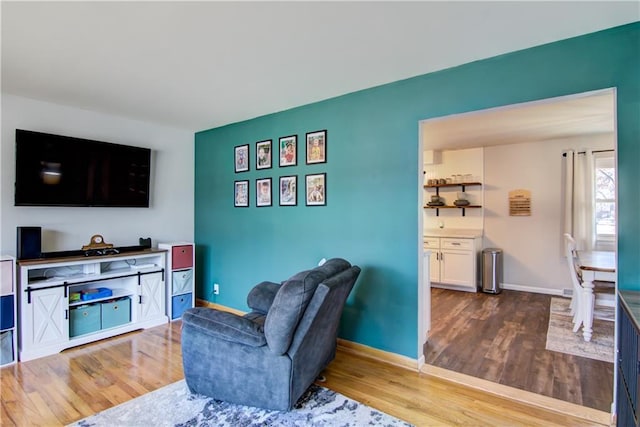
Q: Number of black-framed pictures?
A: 8